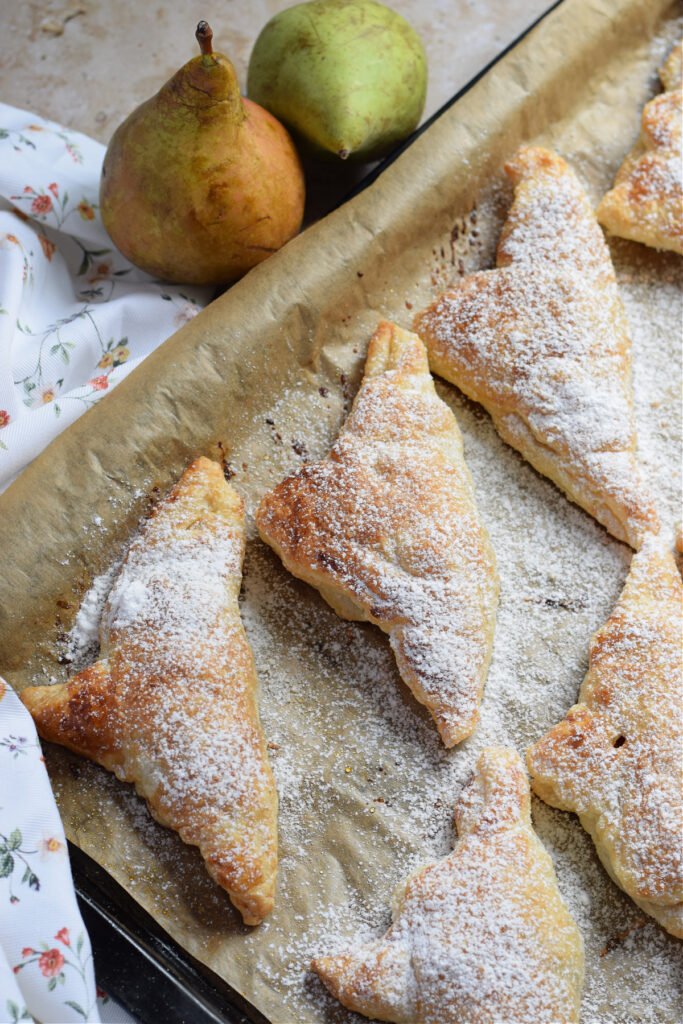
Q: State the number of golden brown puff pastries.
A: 6